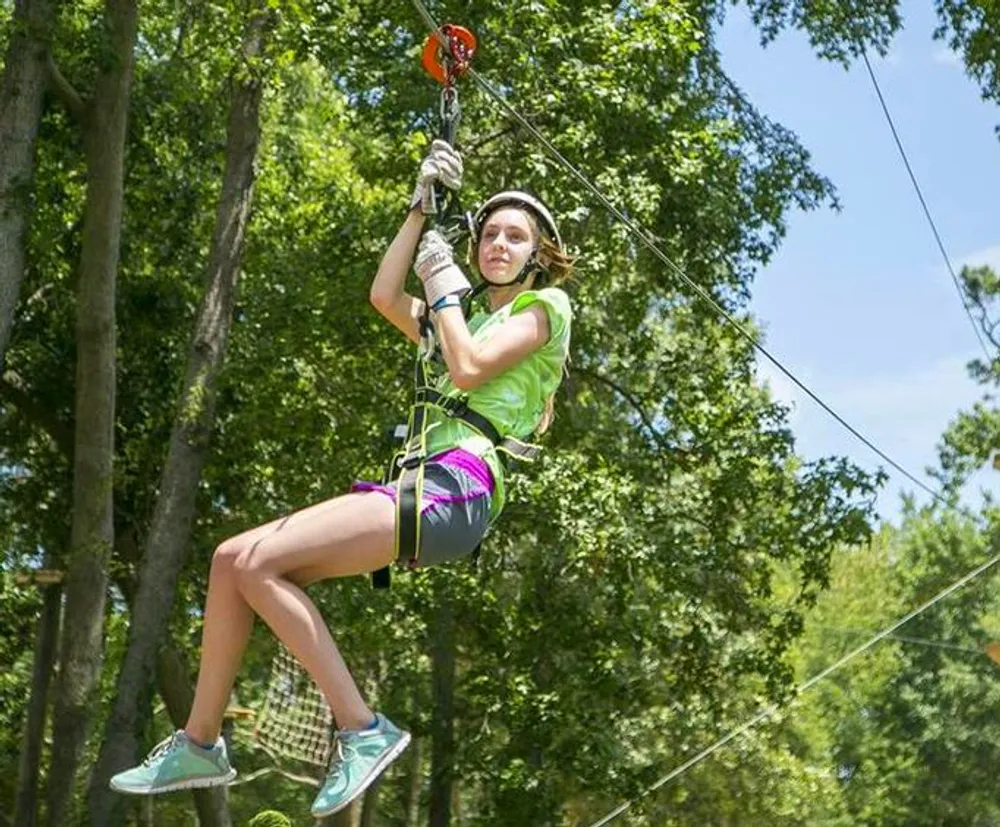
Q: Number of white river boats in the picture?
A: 0